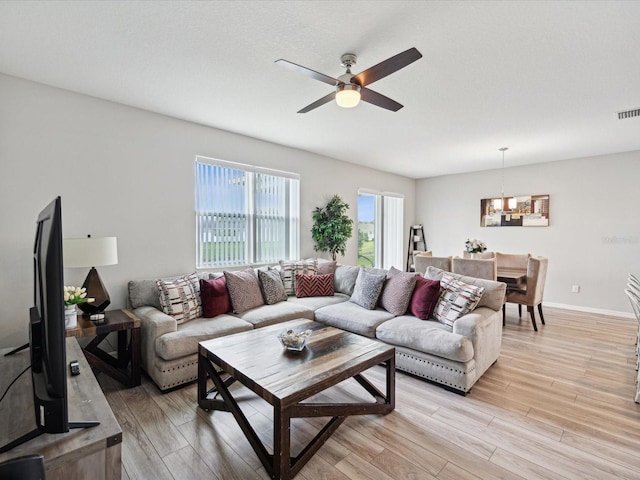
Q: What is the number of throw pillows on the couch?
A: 11